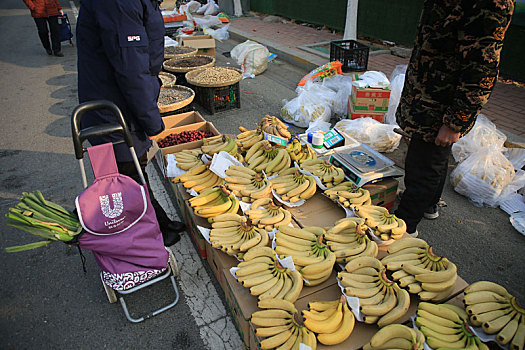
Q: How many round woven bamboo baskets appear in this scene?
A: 5